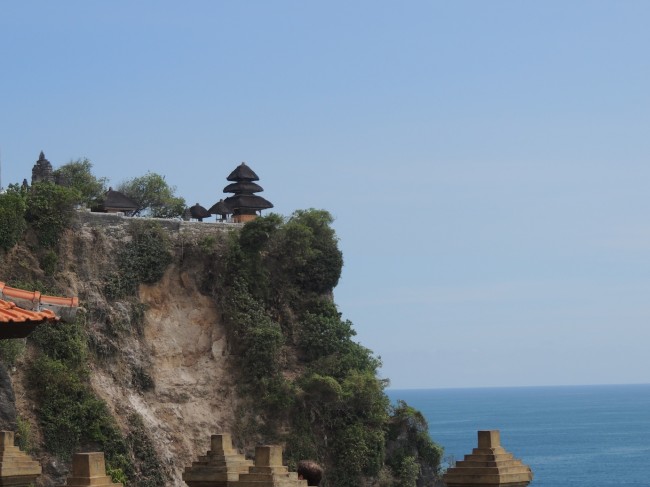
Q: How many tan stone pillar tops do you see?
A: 5